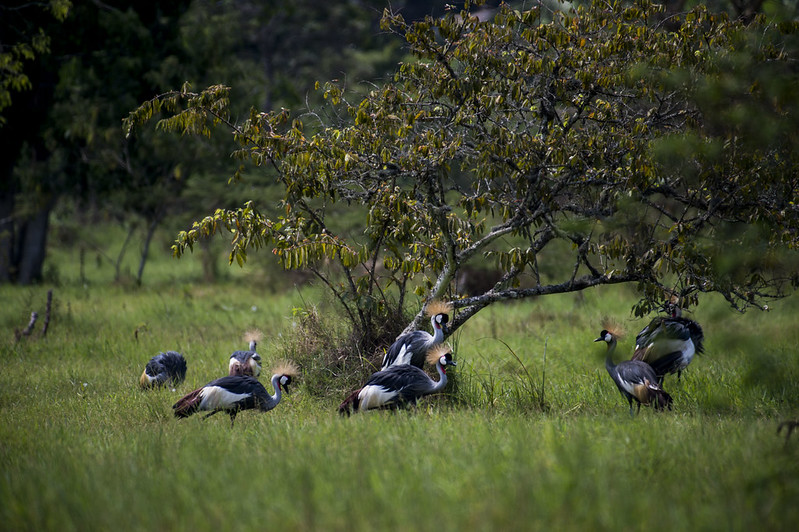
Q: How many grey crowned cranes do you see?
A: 7